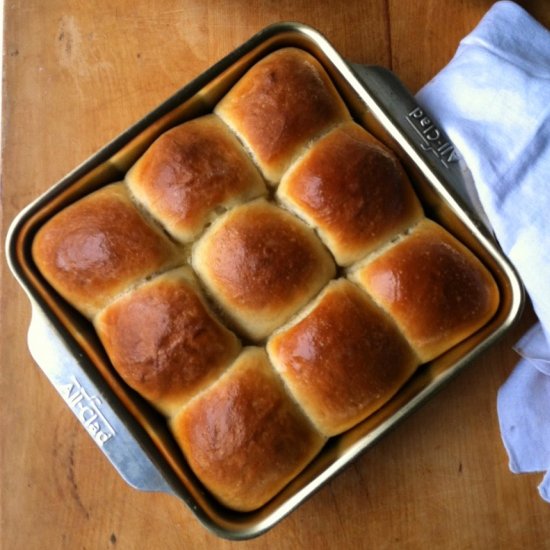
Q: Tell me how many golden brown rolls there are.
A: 9